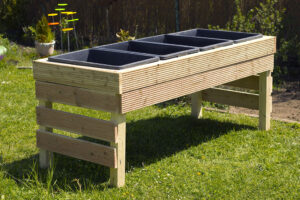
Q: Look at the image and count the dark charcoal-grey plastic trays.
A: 4